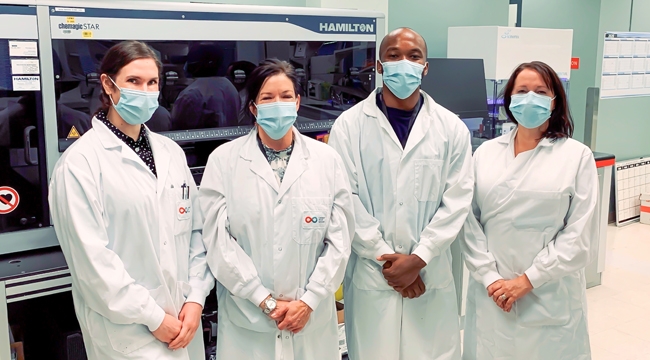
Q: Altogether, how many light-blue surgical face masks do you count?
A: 4